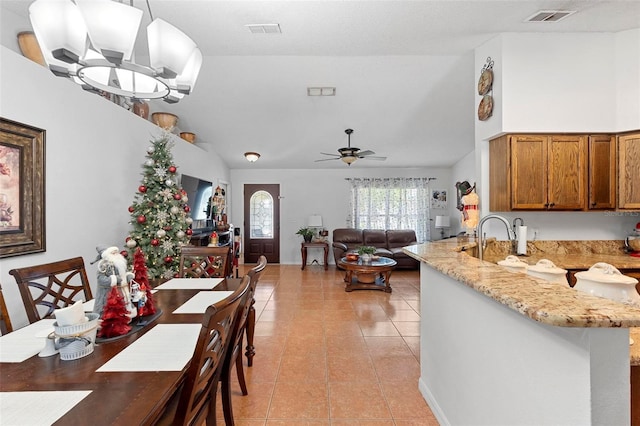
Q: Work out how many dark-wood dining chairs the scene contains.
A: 5